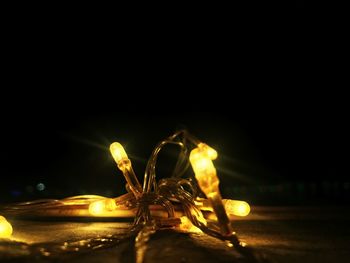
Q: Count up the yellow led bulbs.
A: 7